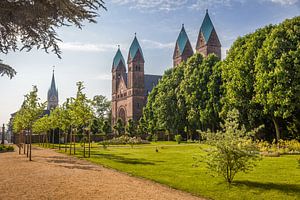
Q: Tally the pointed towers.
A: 5